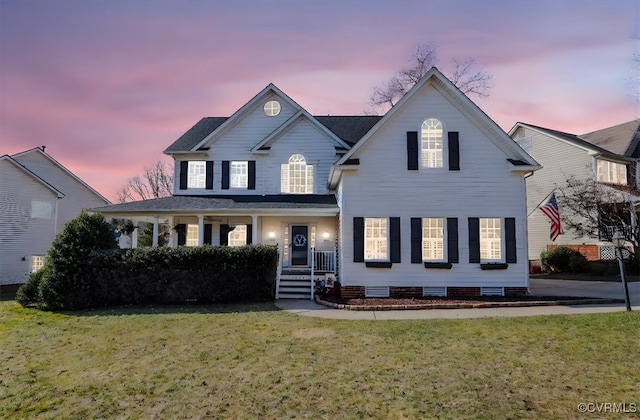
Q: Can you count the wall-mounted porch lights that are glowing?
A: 2